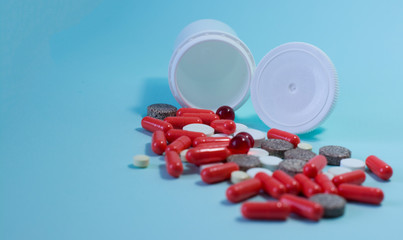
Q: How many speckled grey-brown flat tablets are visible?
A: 7